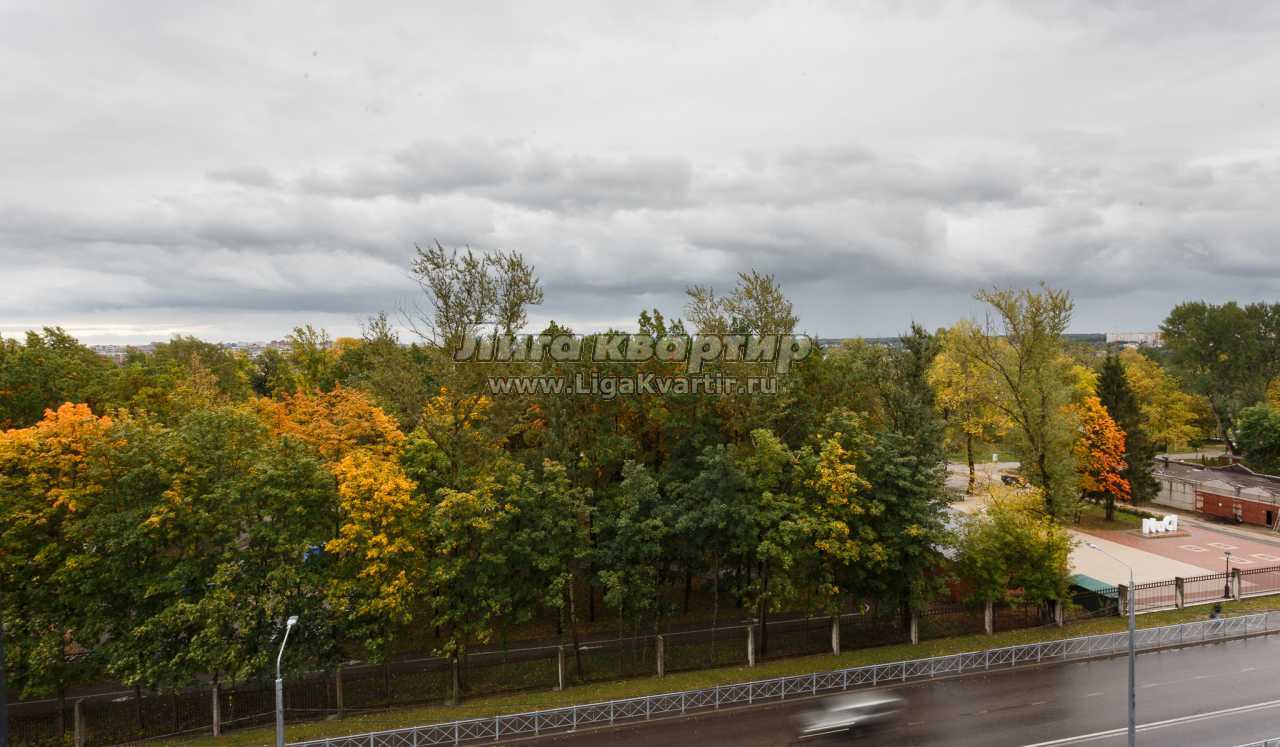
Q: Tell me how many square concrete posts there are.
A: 14